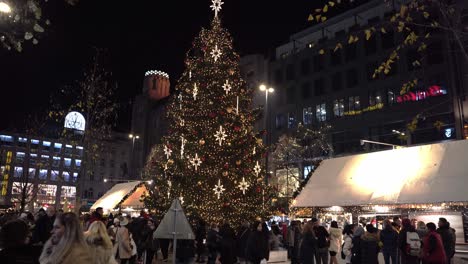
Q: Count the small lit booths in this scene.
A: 2